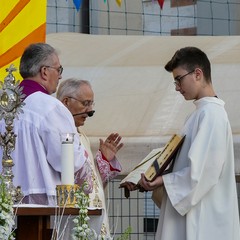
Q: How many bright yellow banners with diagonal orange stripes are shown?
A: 1